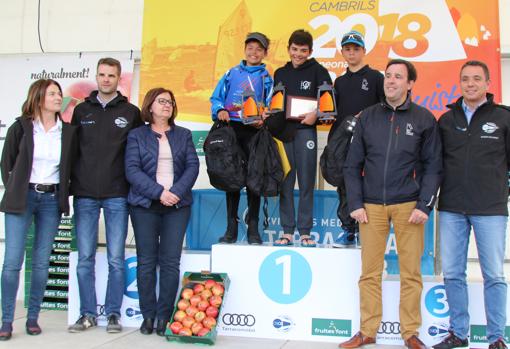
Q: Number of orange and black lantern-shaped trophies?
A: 3